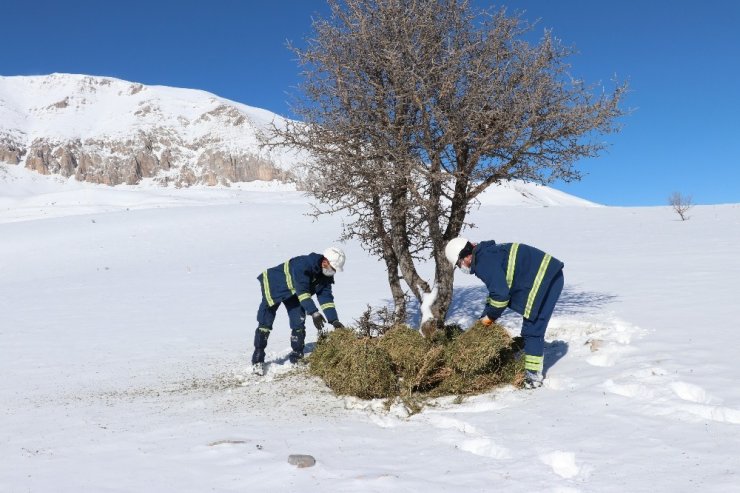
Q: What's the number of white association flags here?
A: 0